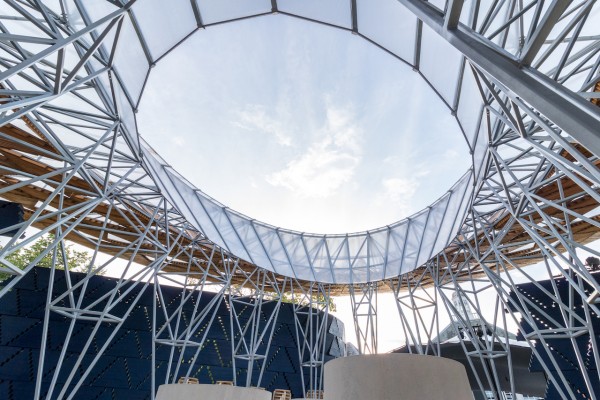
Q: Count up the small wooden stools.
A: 4